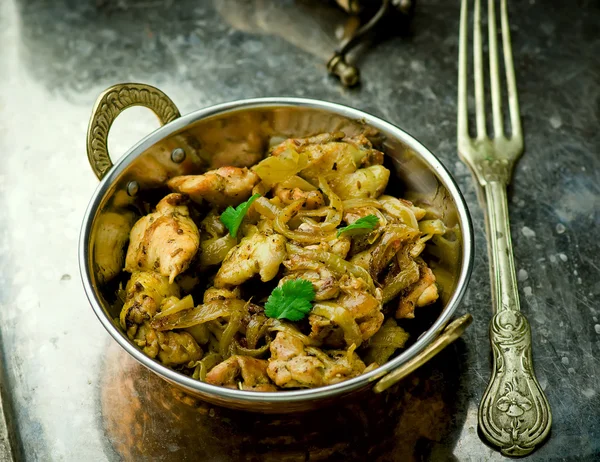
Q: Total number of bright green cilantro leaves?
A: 3